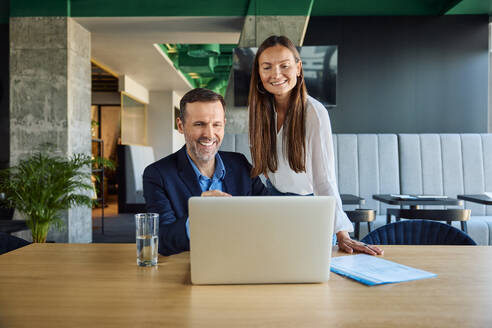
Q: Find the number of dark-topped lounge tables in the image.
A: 3